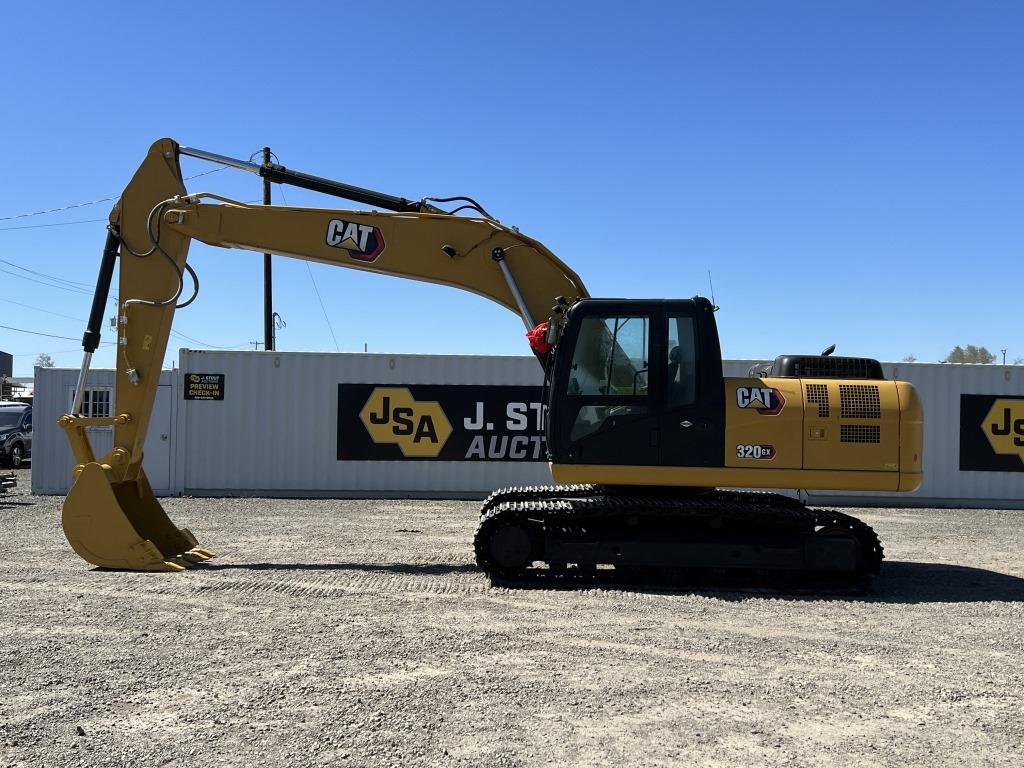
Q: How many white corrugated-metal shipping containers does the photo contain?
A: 3